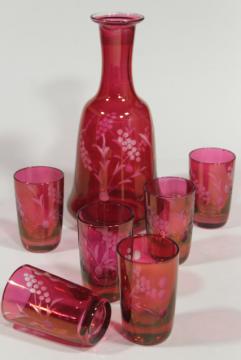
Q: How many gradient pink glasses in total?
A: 6